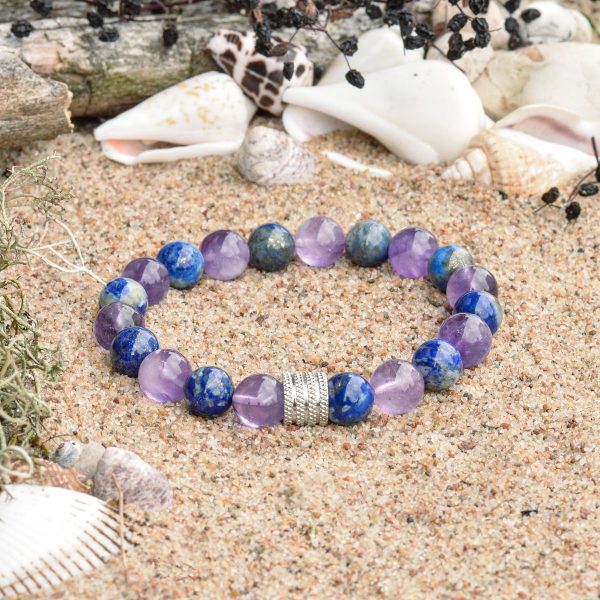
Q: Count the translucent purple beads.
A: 10